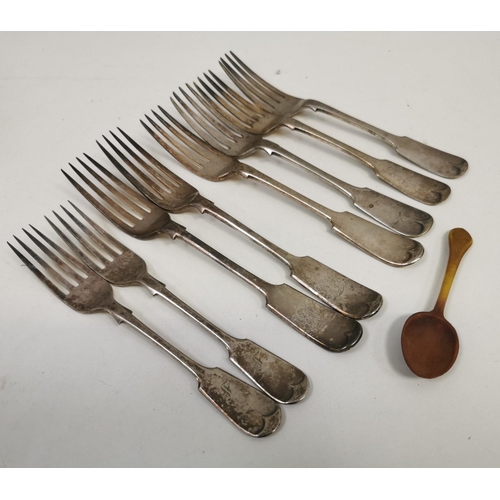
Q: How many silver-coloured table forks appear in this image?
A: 8